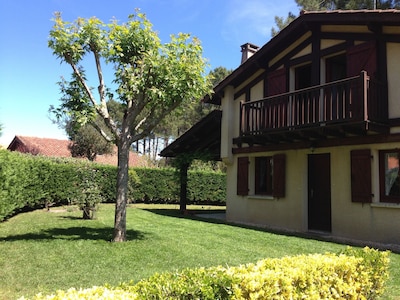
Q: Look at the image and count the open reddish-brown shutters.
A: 5